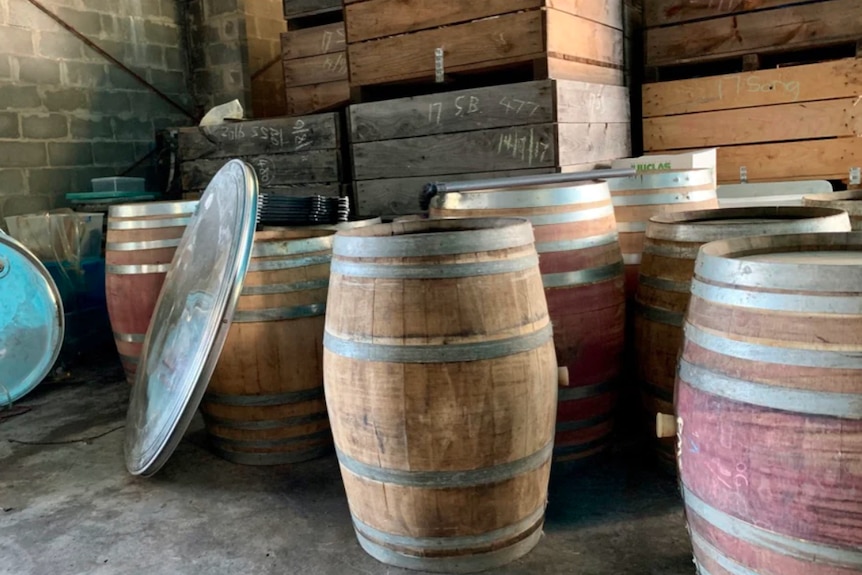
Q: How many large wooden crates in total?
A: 7